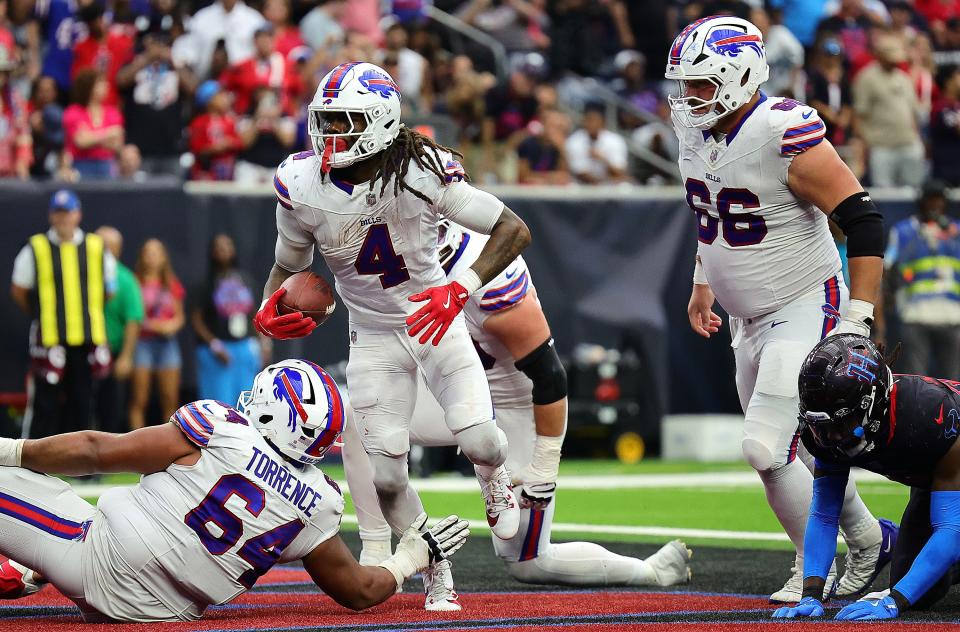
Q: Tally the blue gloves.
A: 2